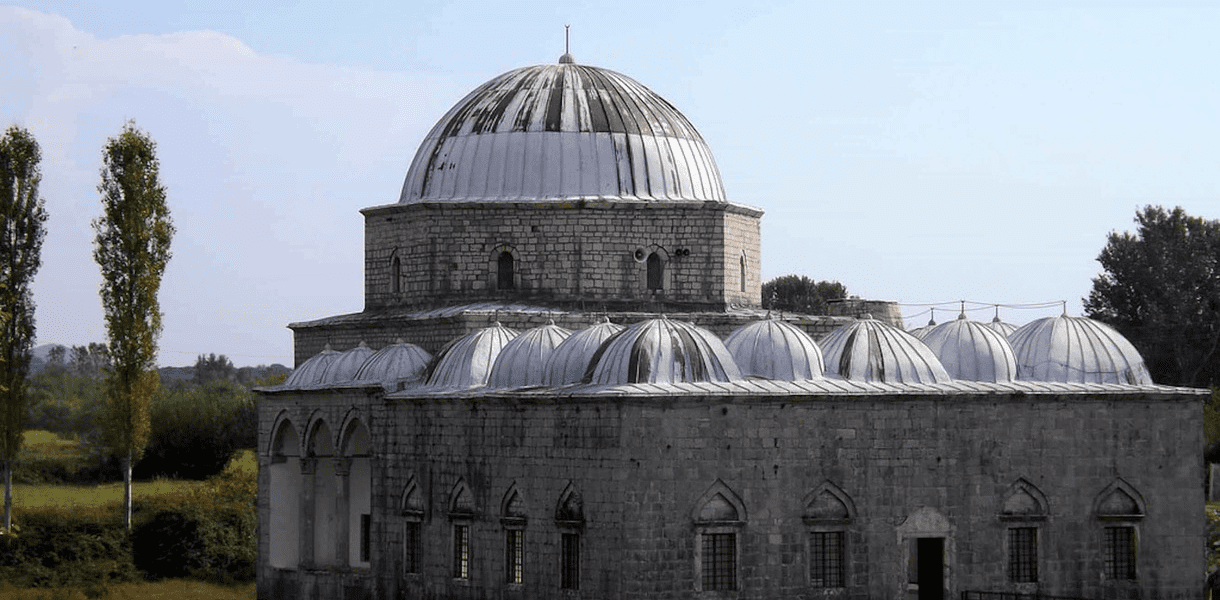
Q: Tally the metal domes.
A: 14